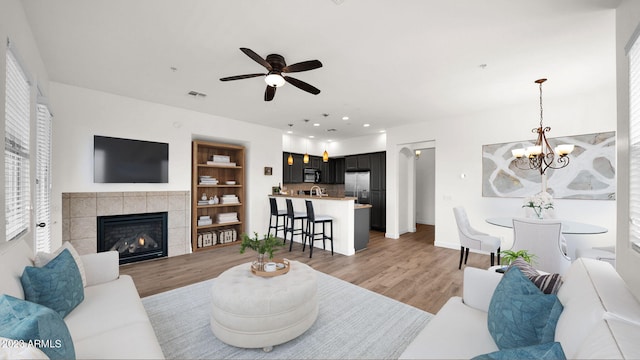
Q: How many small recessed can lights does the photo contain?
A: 7